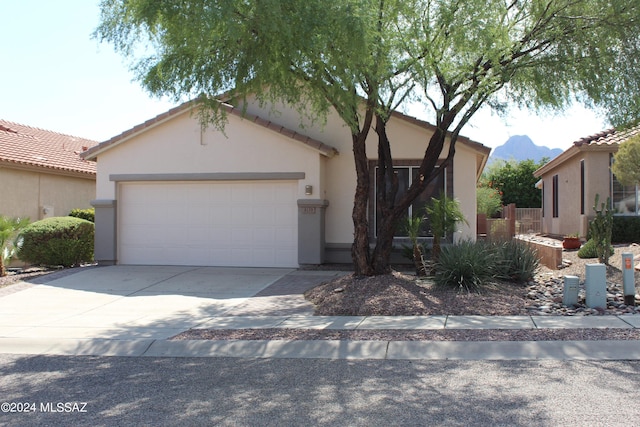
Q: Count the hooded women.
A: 0